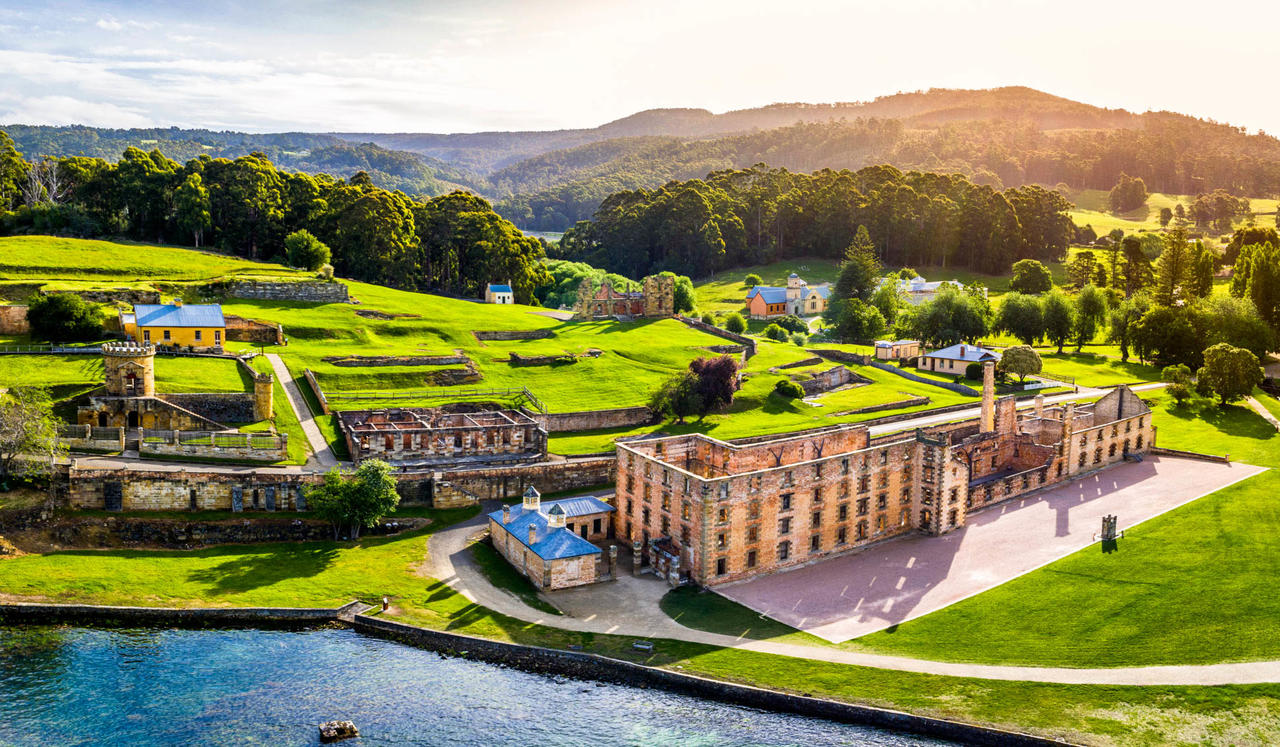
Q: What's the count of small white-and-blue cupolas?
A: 2